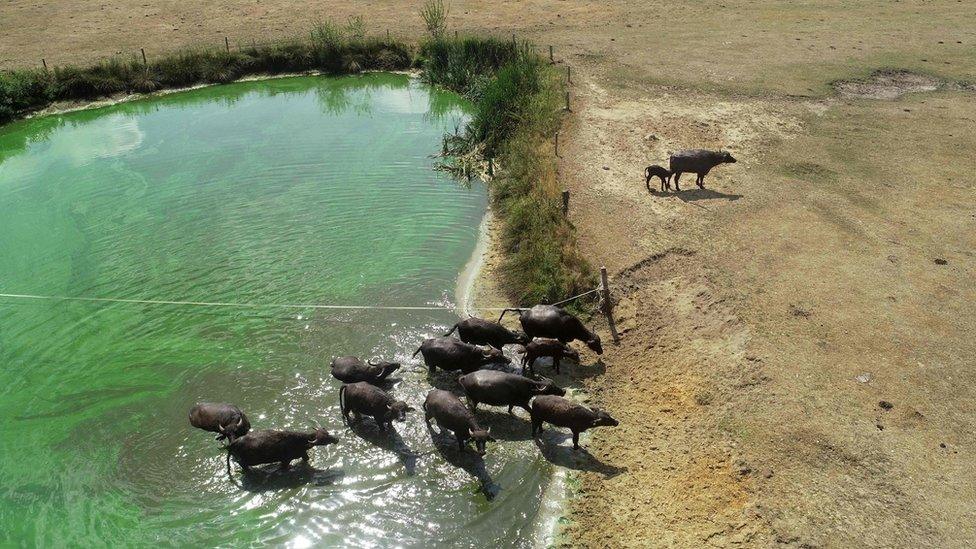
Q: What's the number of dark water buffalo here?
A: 13